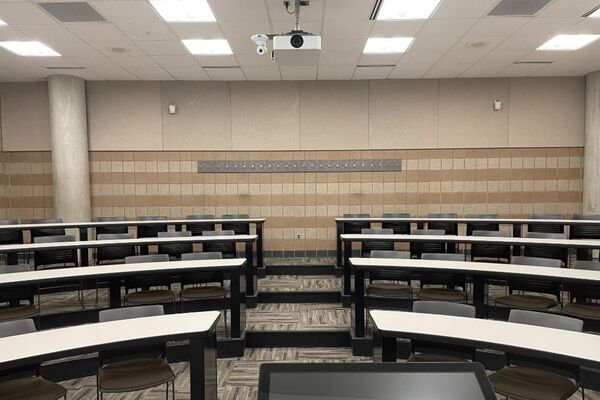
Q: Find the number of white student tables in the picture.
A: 8